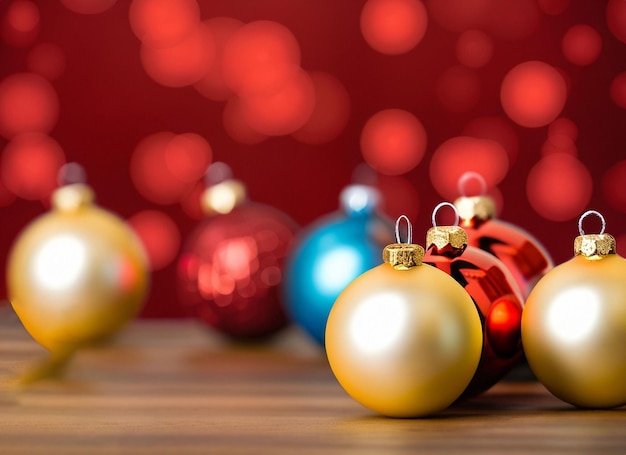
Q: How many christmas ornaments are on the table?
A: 7